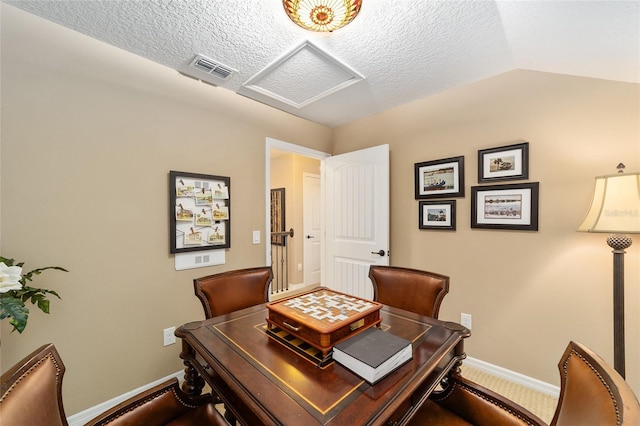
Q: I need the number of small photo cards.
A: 8